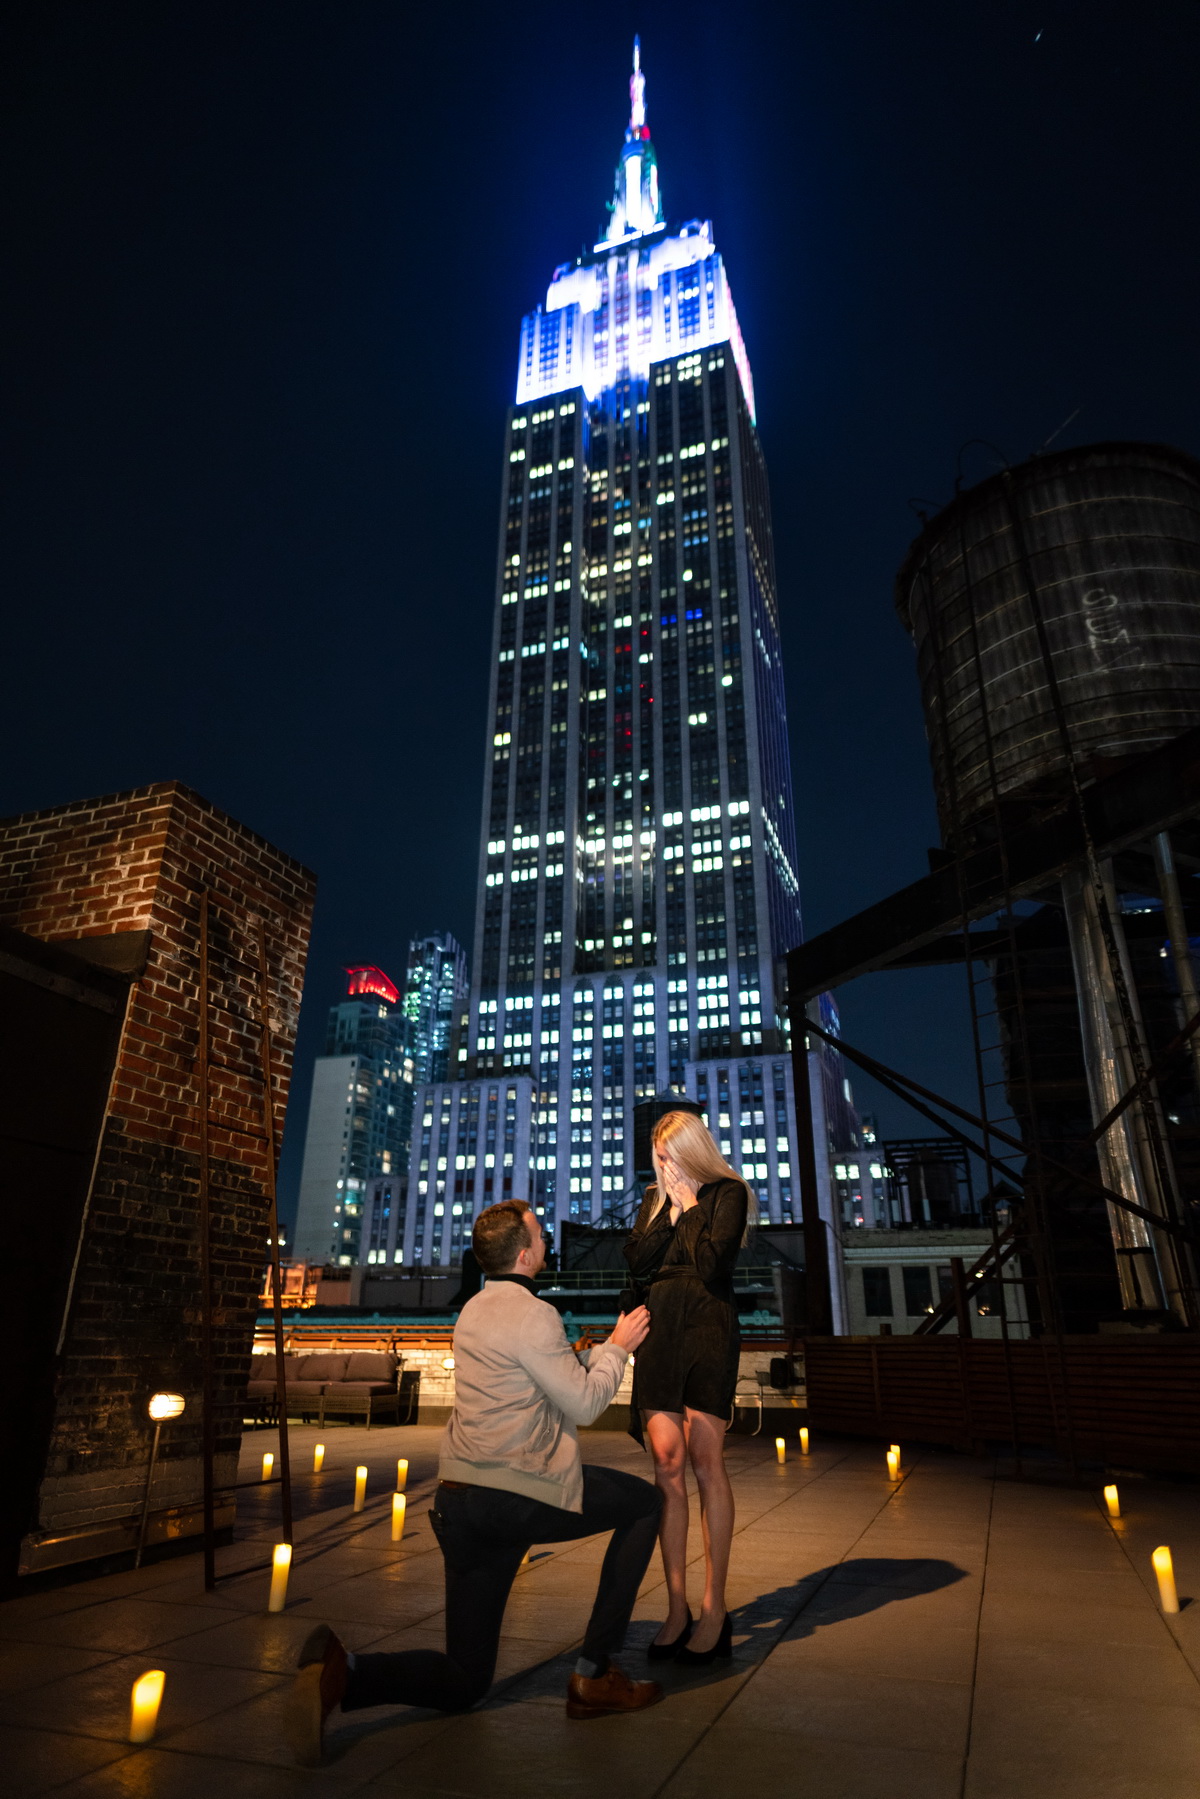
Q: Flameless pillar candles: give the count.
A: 14